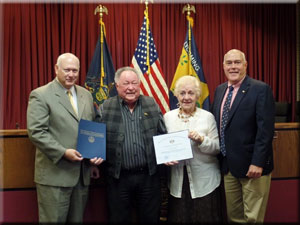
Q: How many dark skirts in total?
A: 1